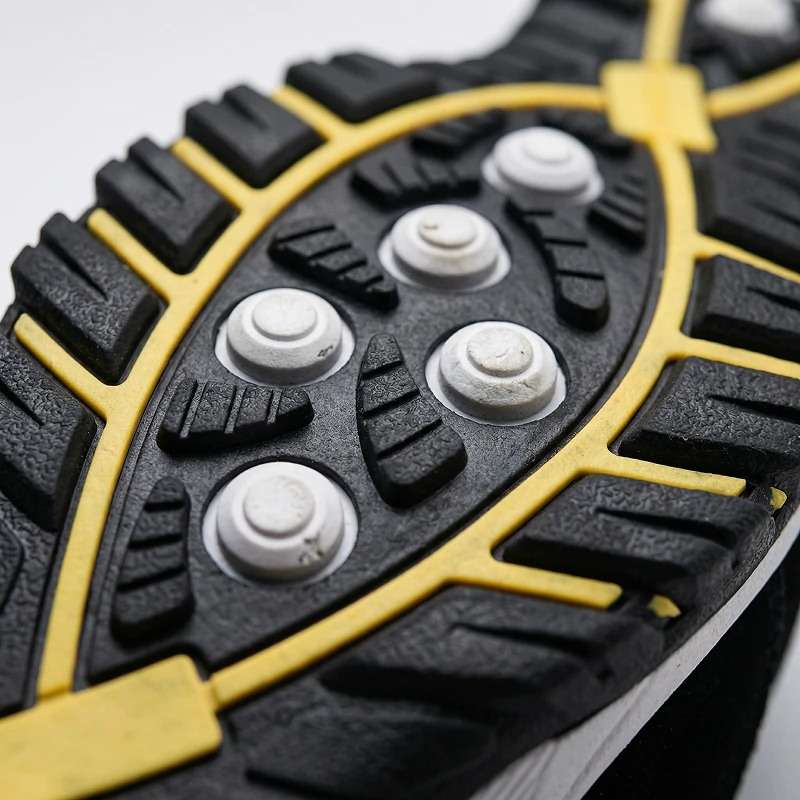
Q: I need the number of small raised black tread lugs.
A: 9